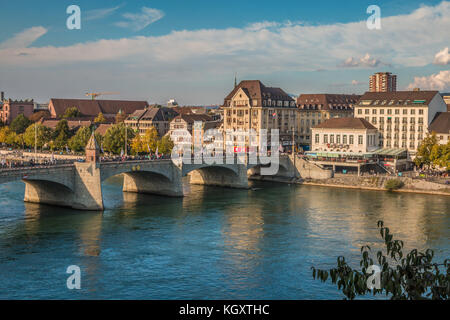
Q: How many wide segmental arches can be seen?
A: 4